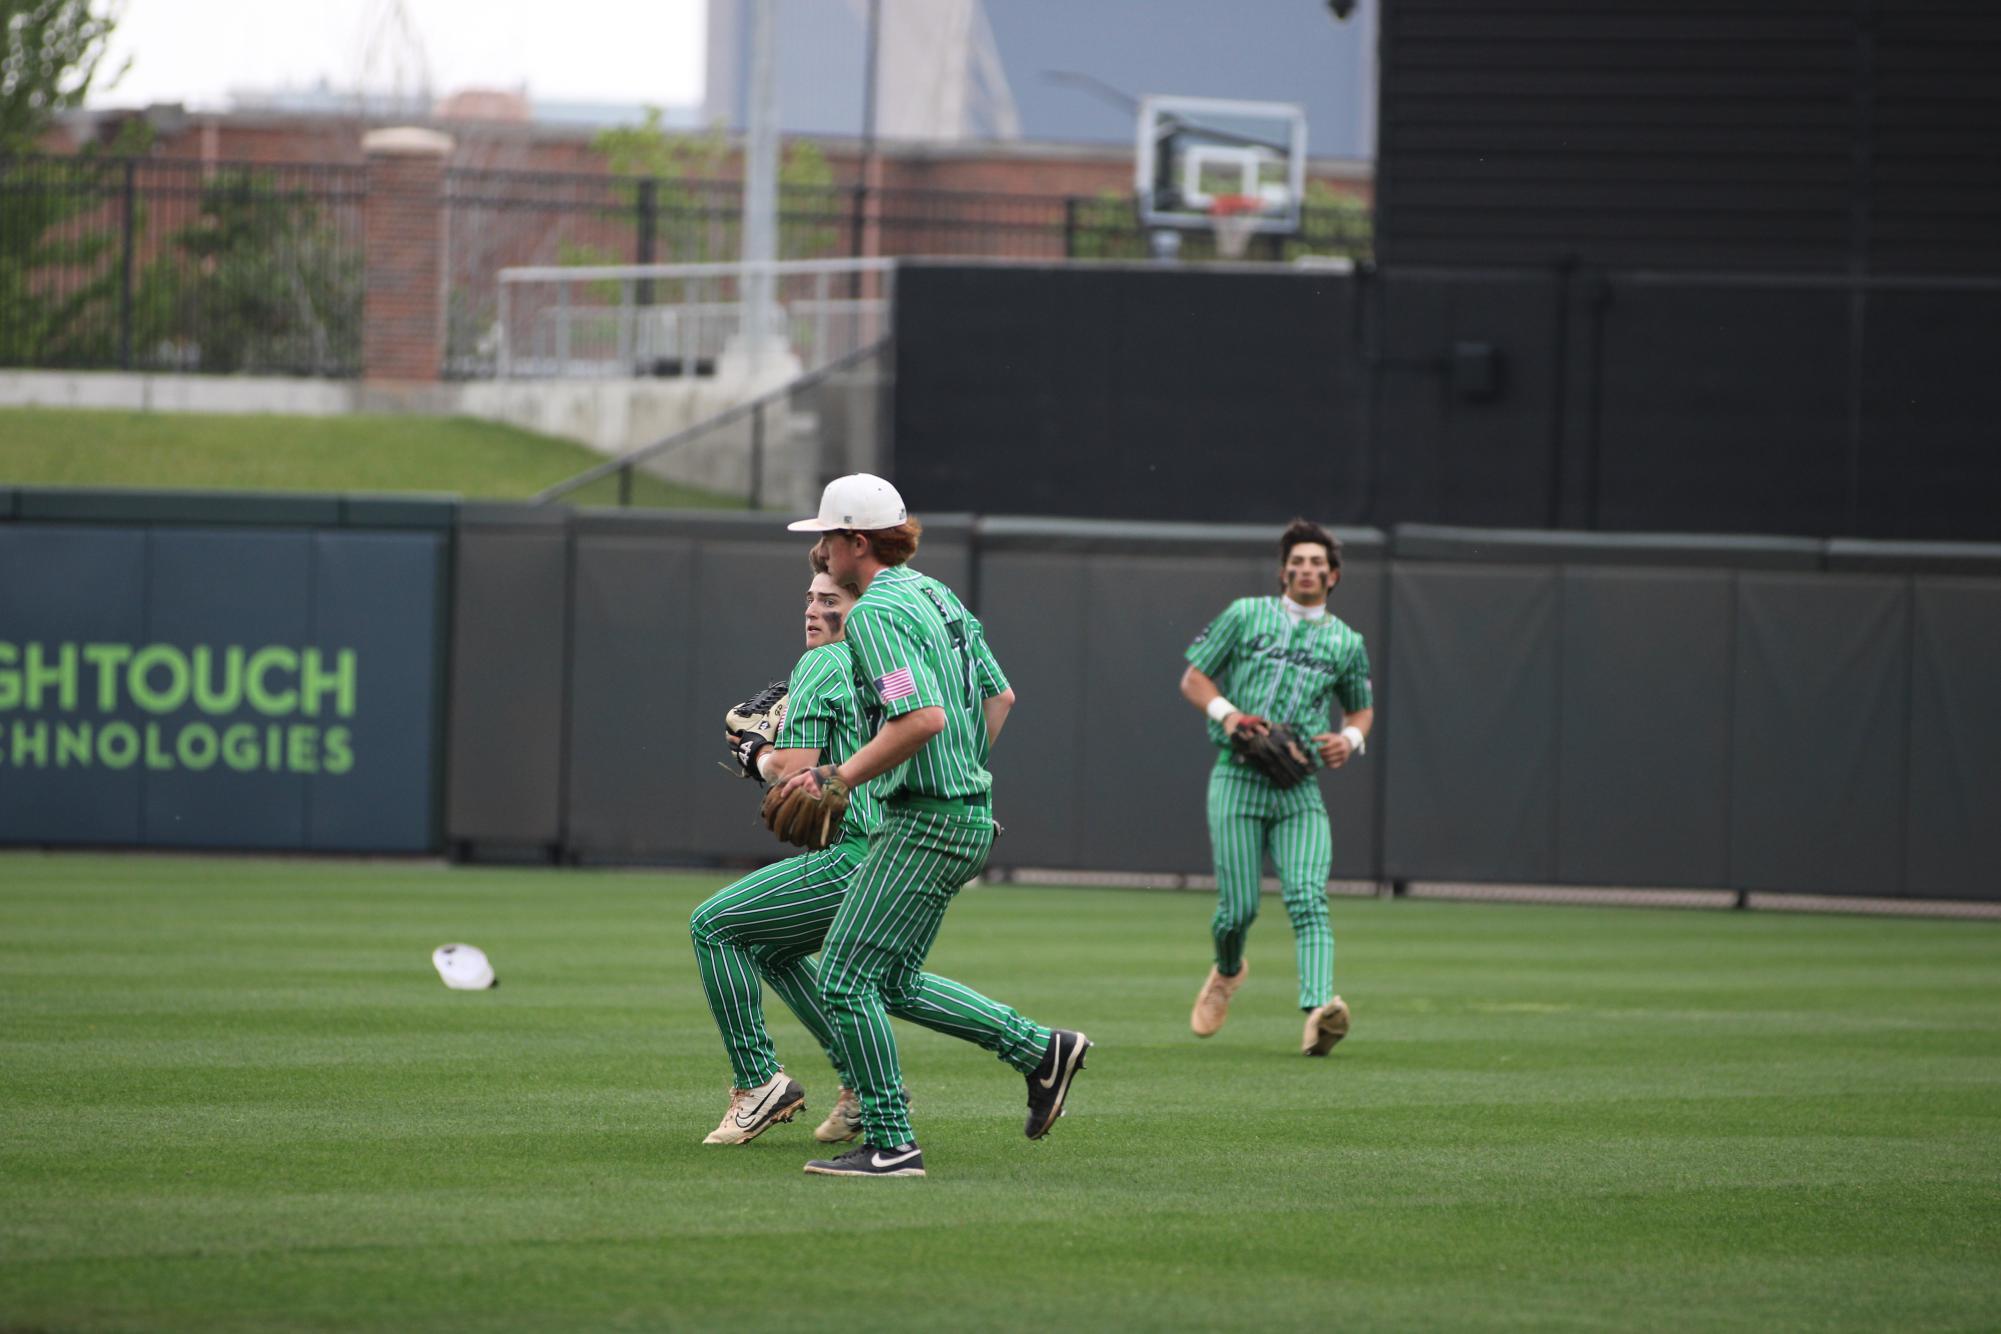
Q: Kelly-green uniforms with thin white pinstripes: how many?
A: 3